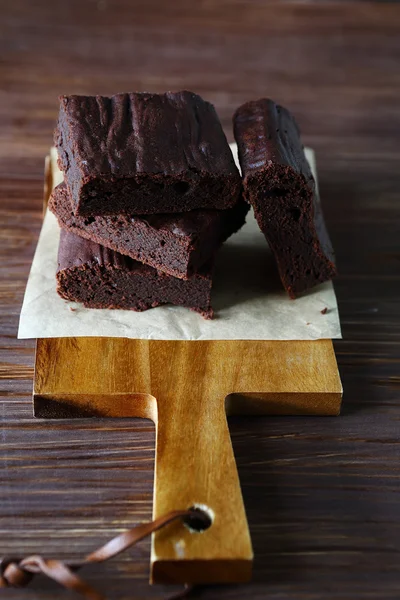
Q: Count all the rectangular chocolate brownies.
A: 4